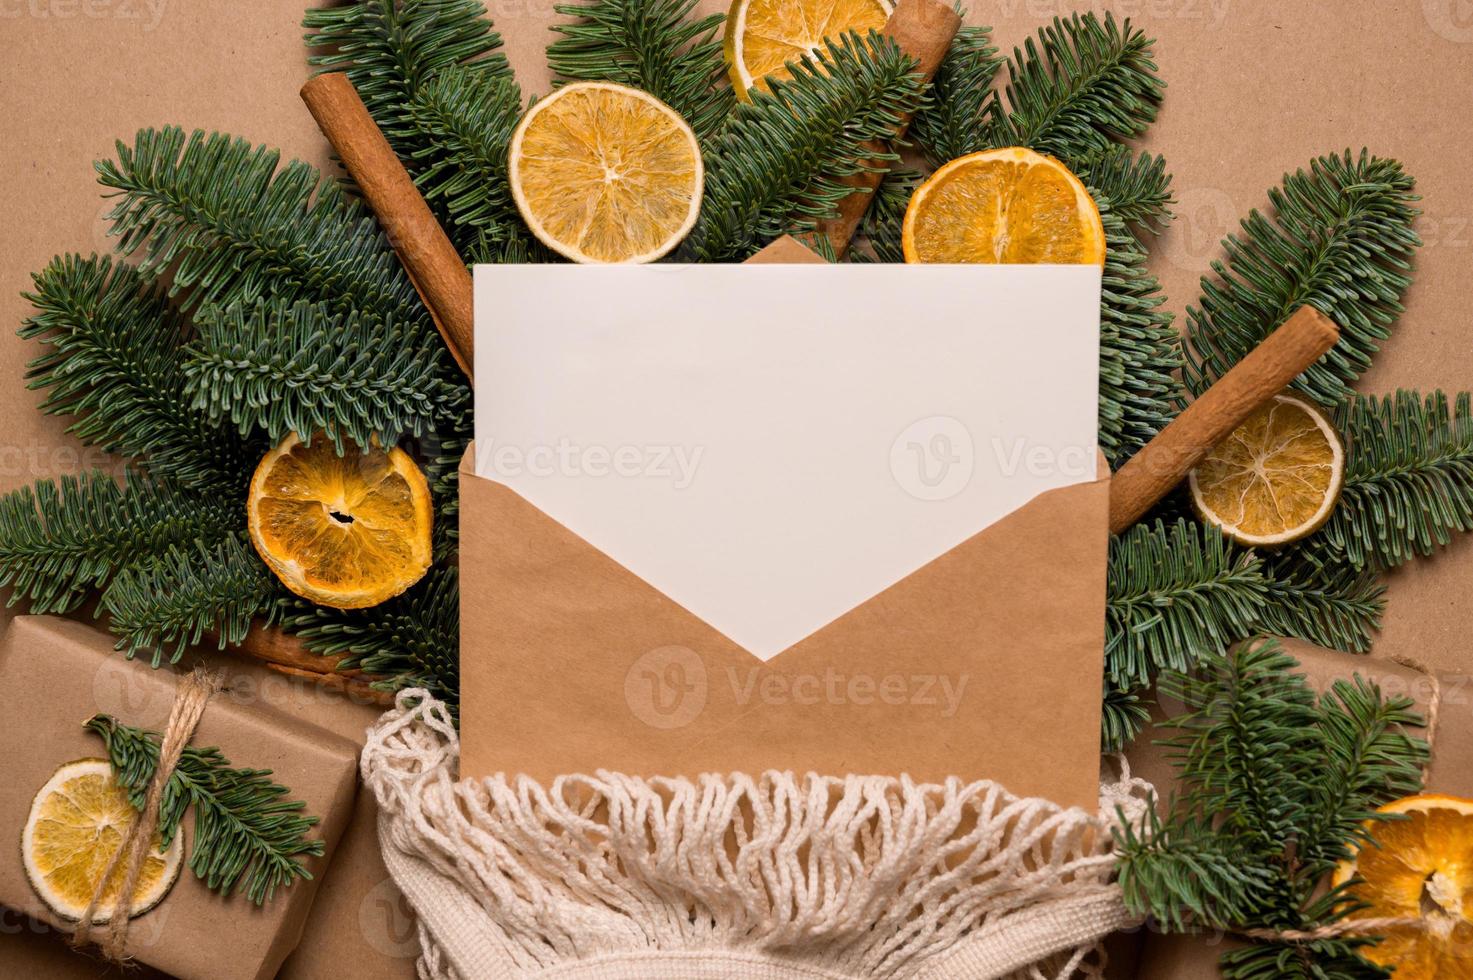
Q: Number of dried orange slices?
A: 7